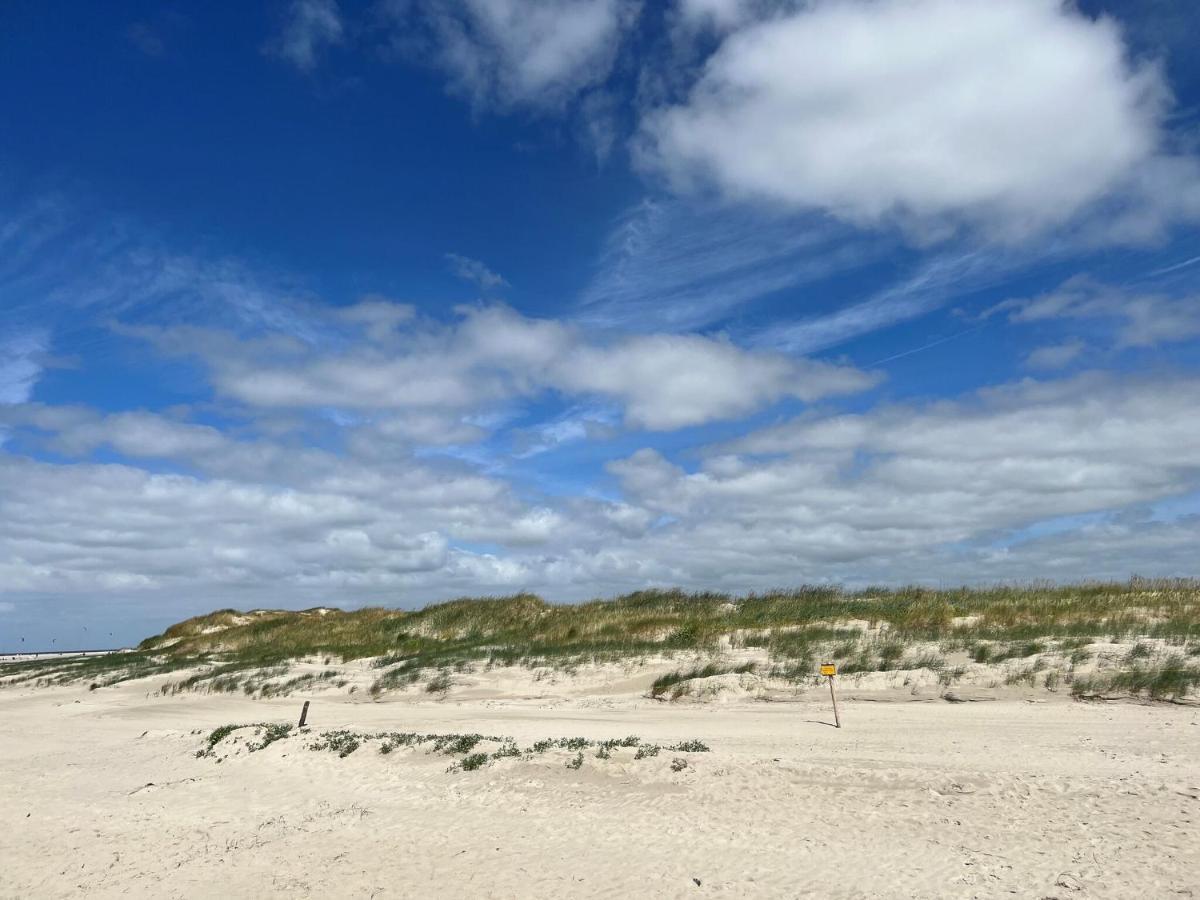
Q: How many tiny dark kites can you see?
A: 4